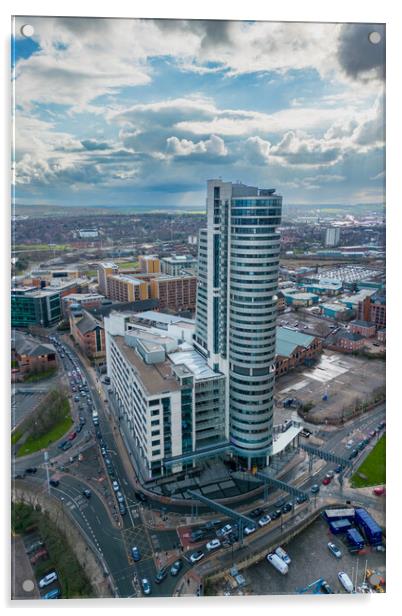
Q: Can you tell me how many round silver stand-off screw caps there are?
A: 4